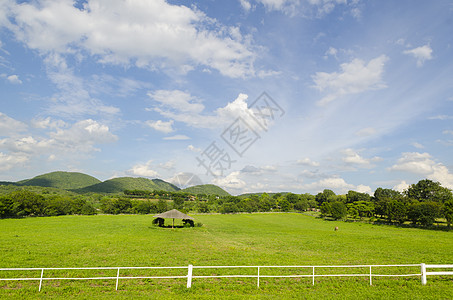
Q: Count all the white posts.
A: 7